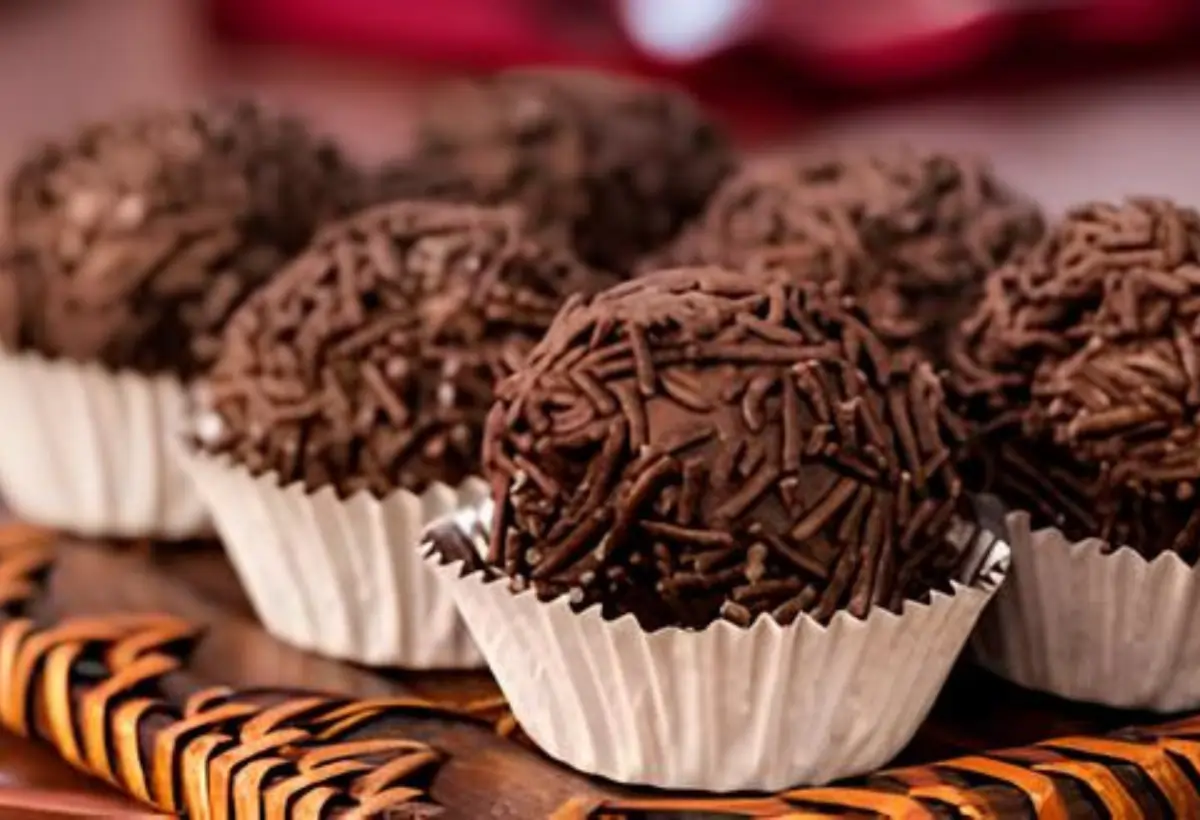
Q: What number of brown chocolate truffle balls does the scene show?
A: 6